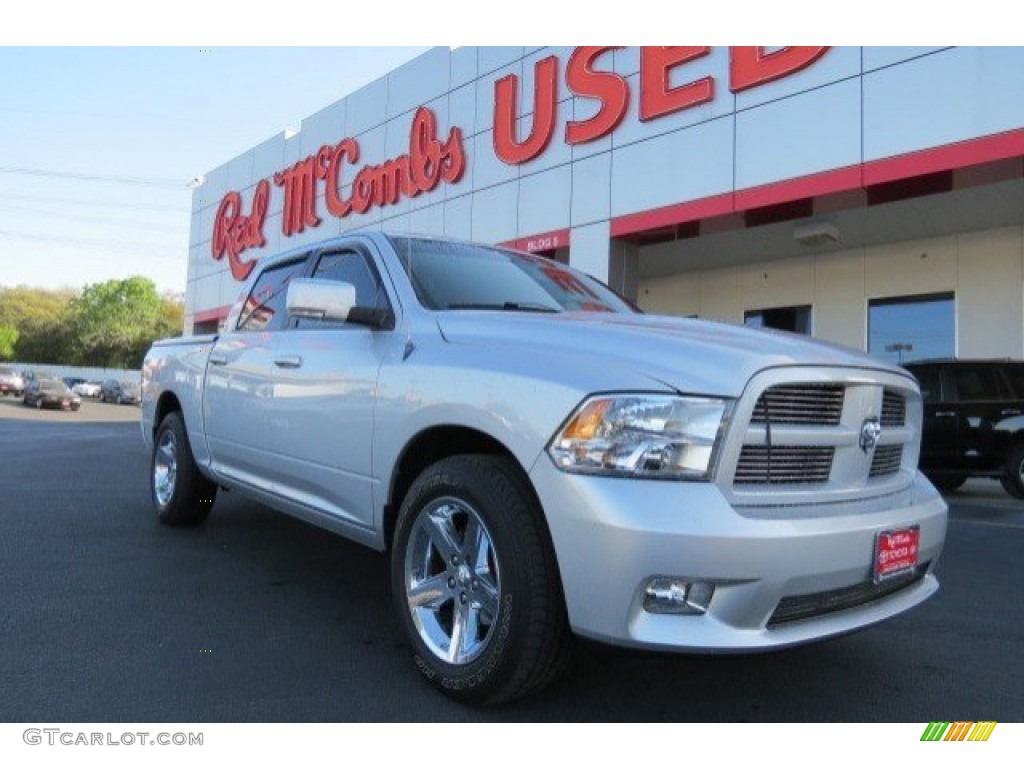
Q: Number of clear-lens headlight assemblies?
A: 1